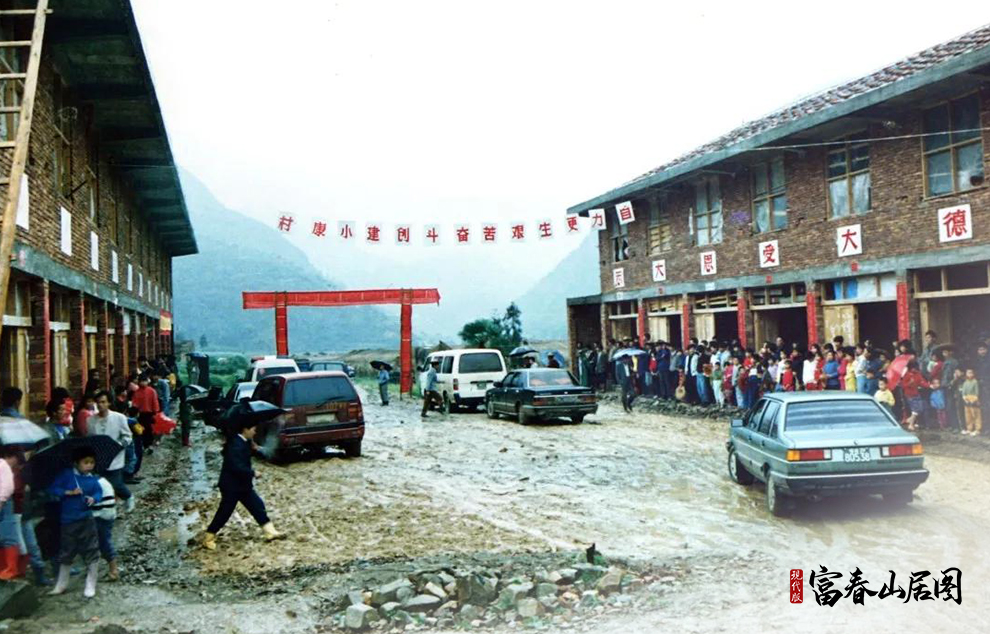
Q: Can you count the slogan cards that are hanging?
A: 13